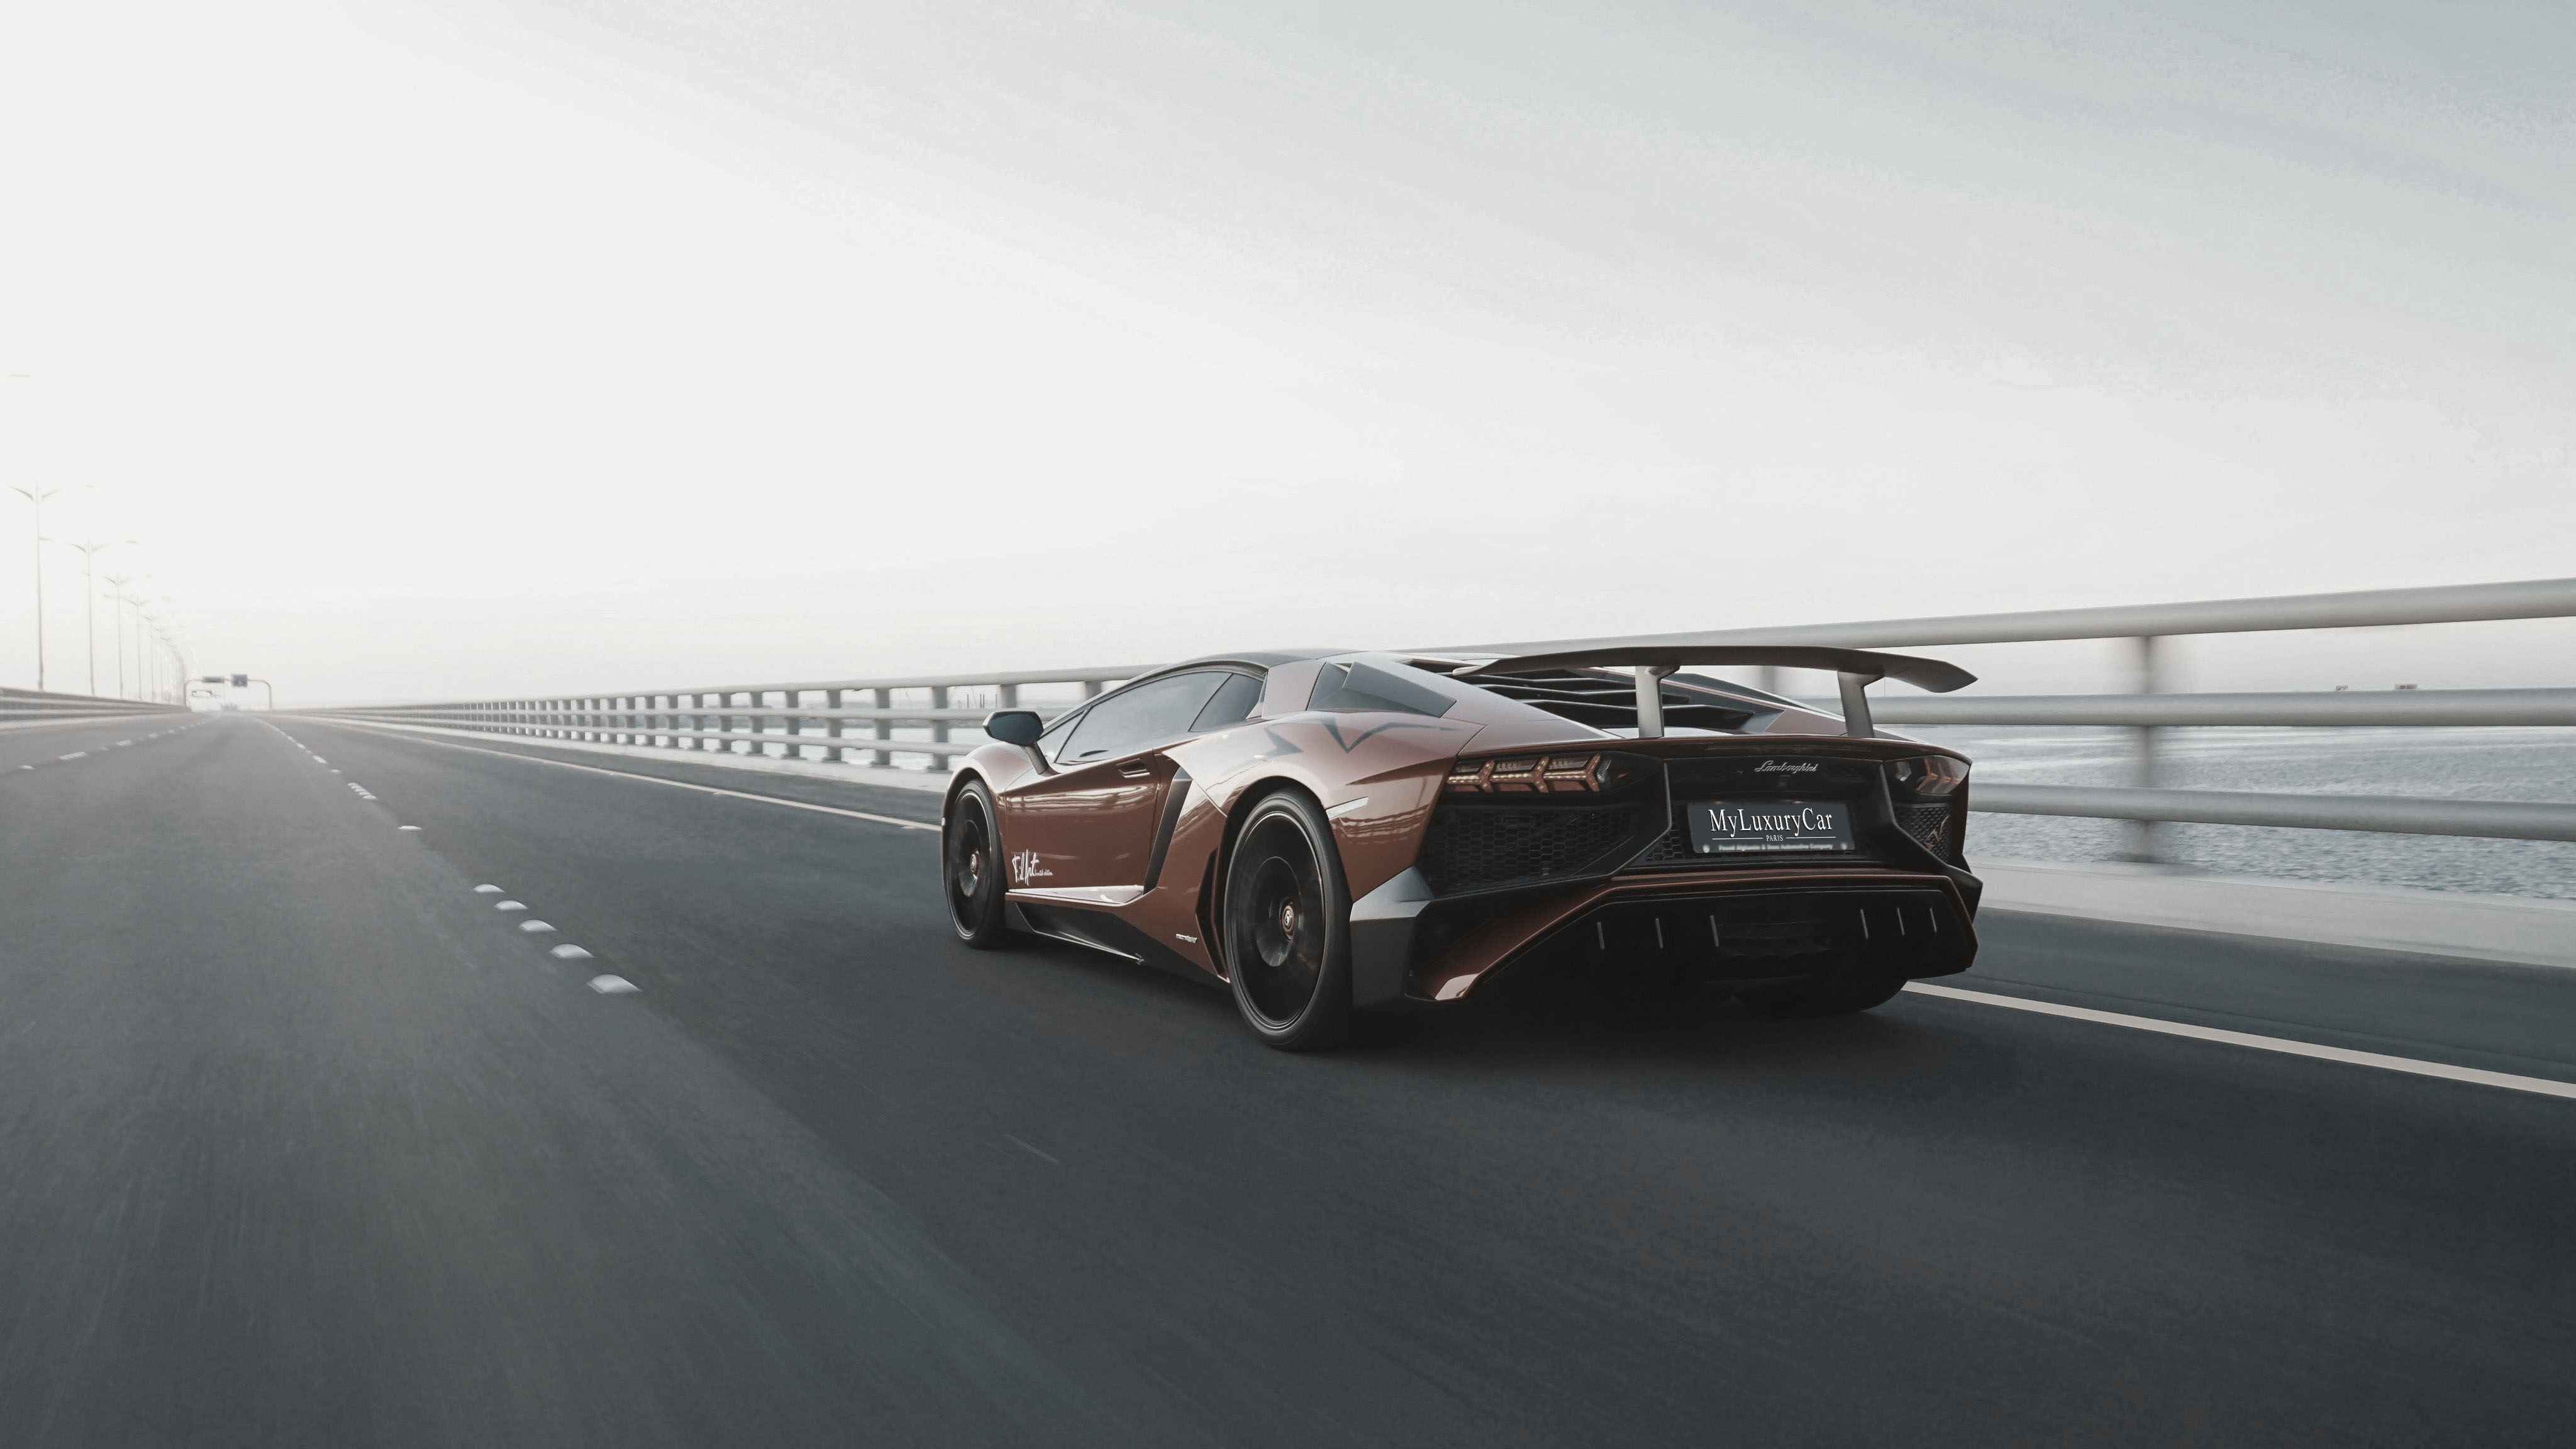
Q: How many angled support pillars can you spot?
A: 2